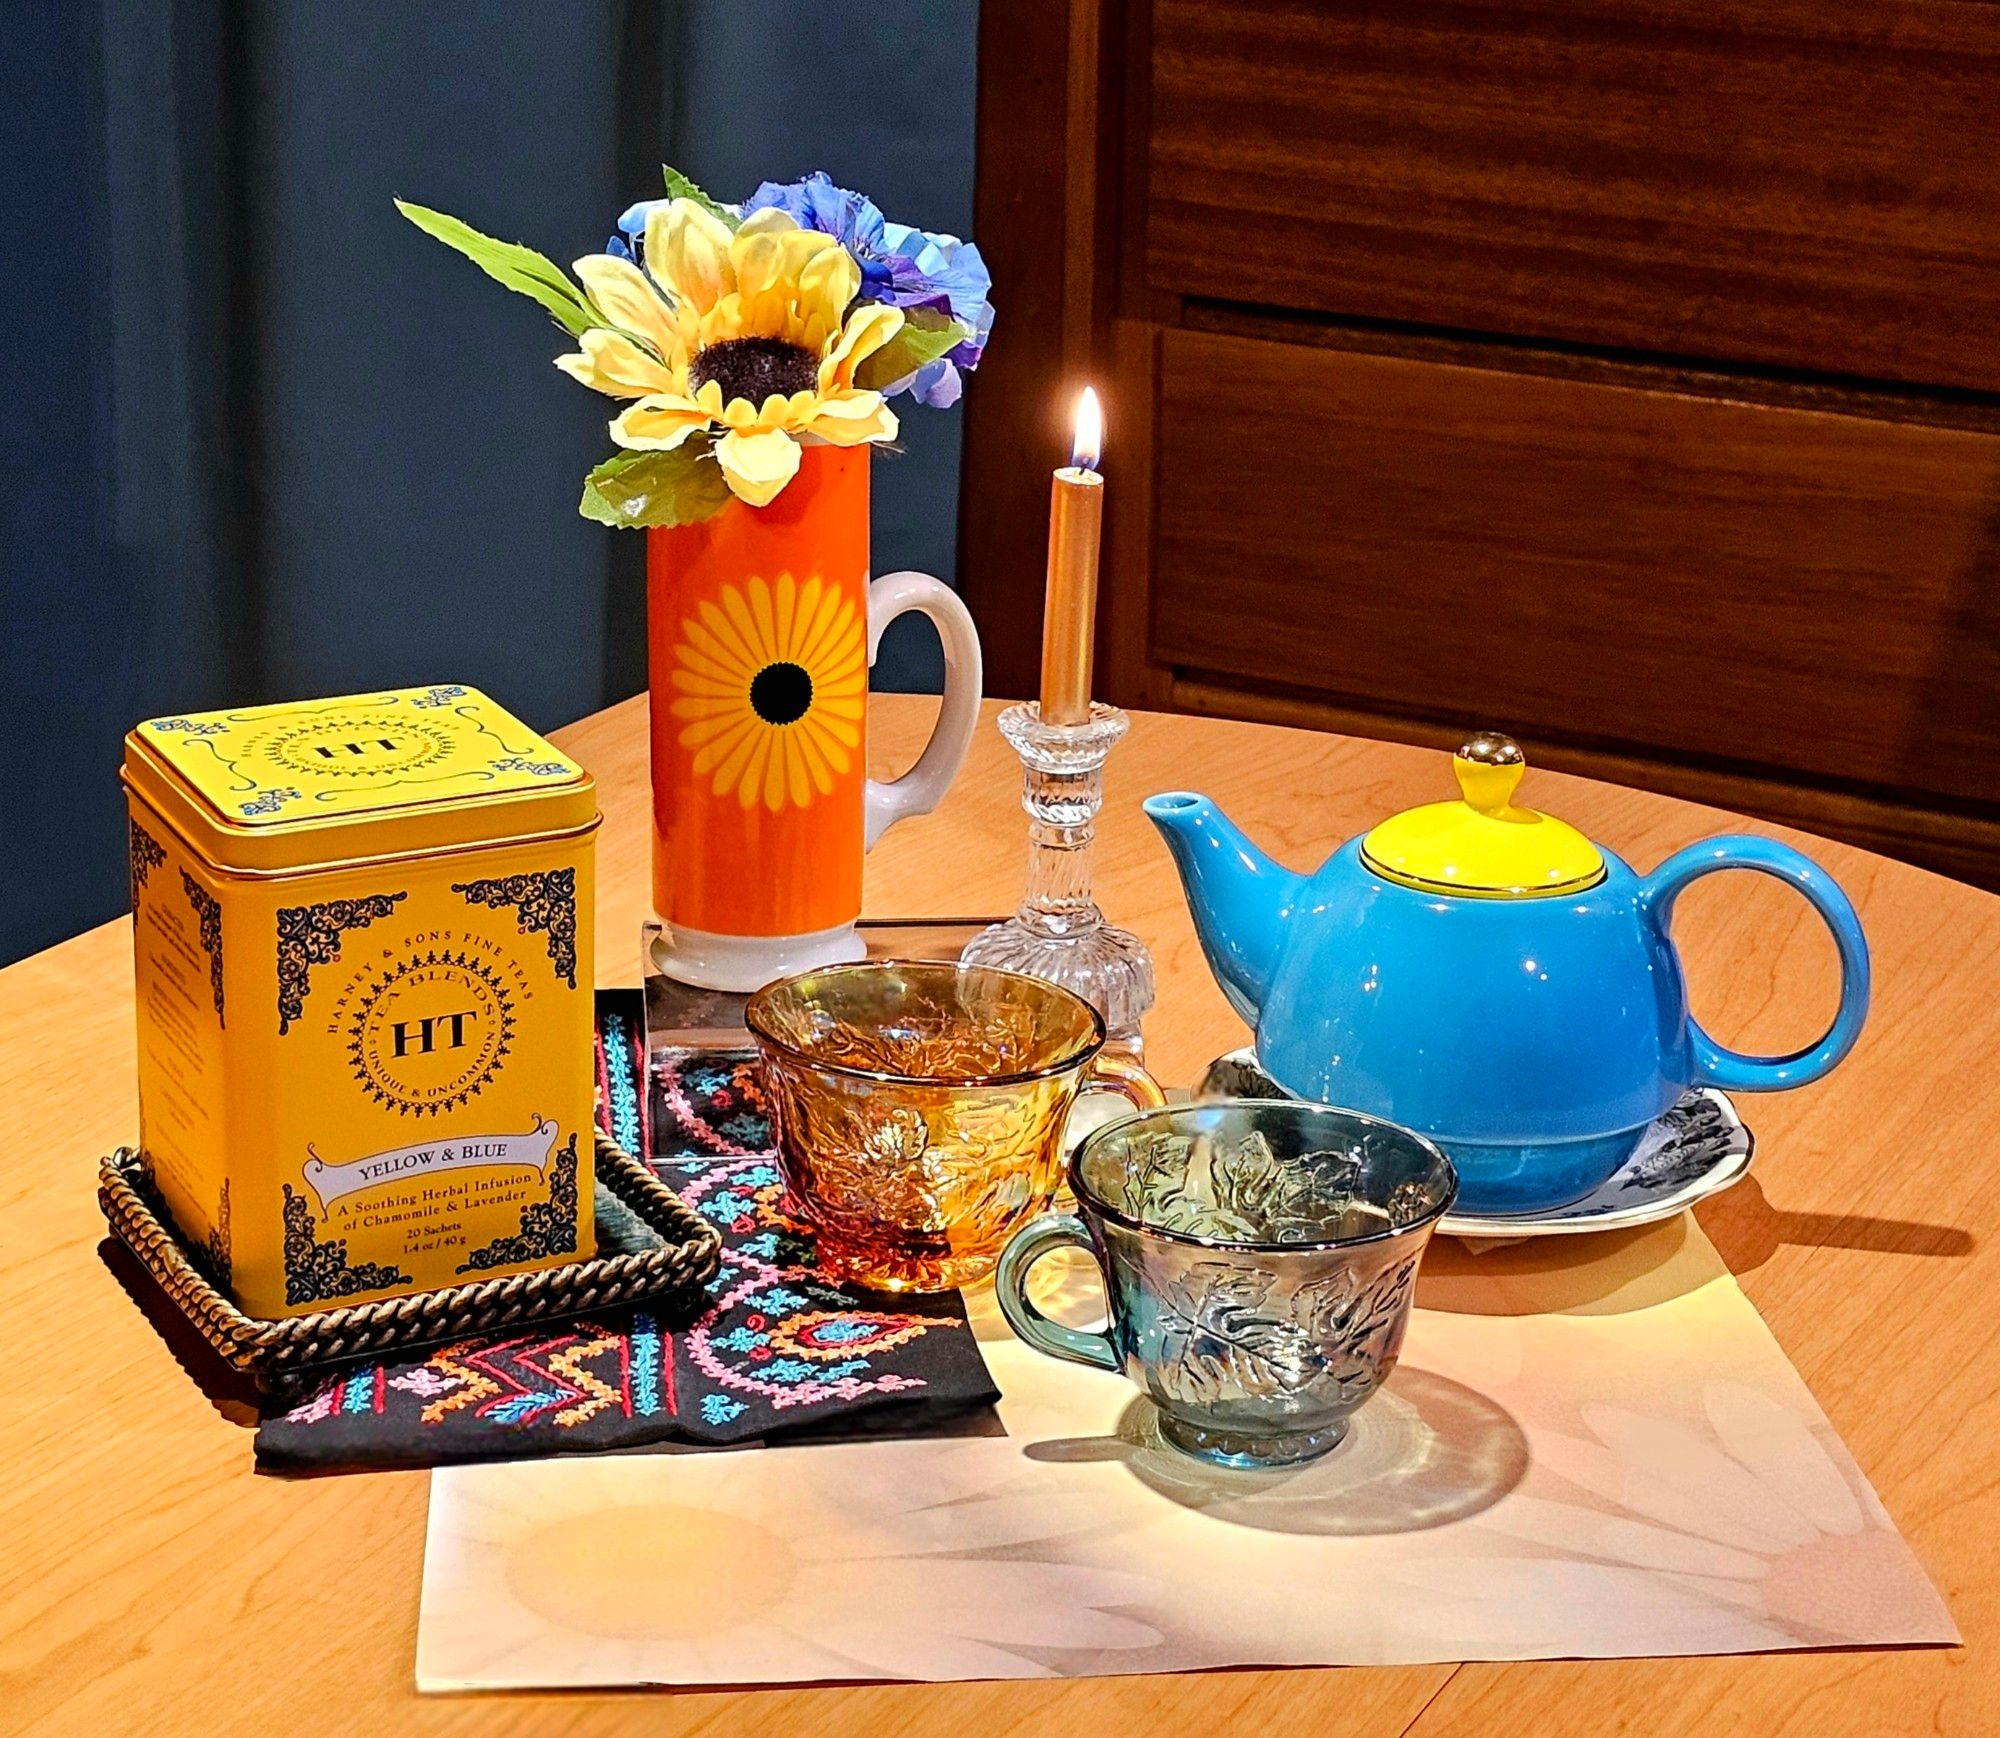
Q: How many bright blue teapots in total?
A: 1